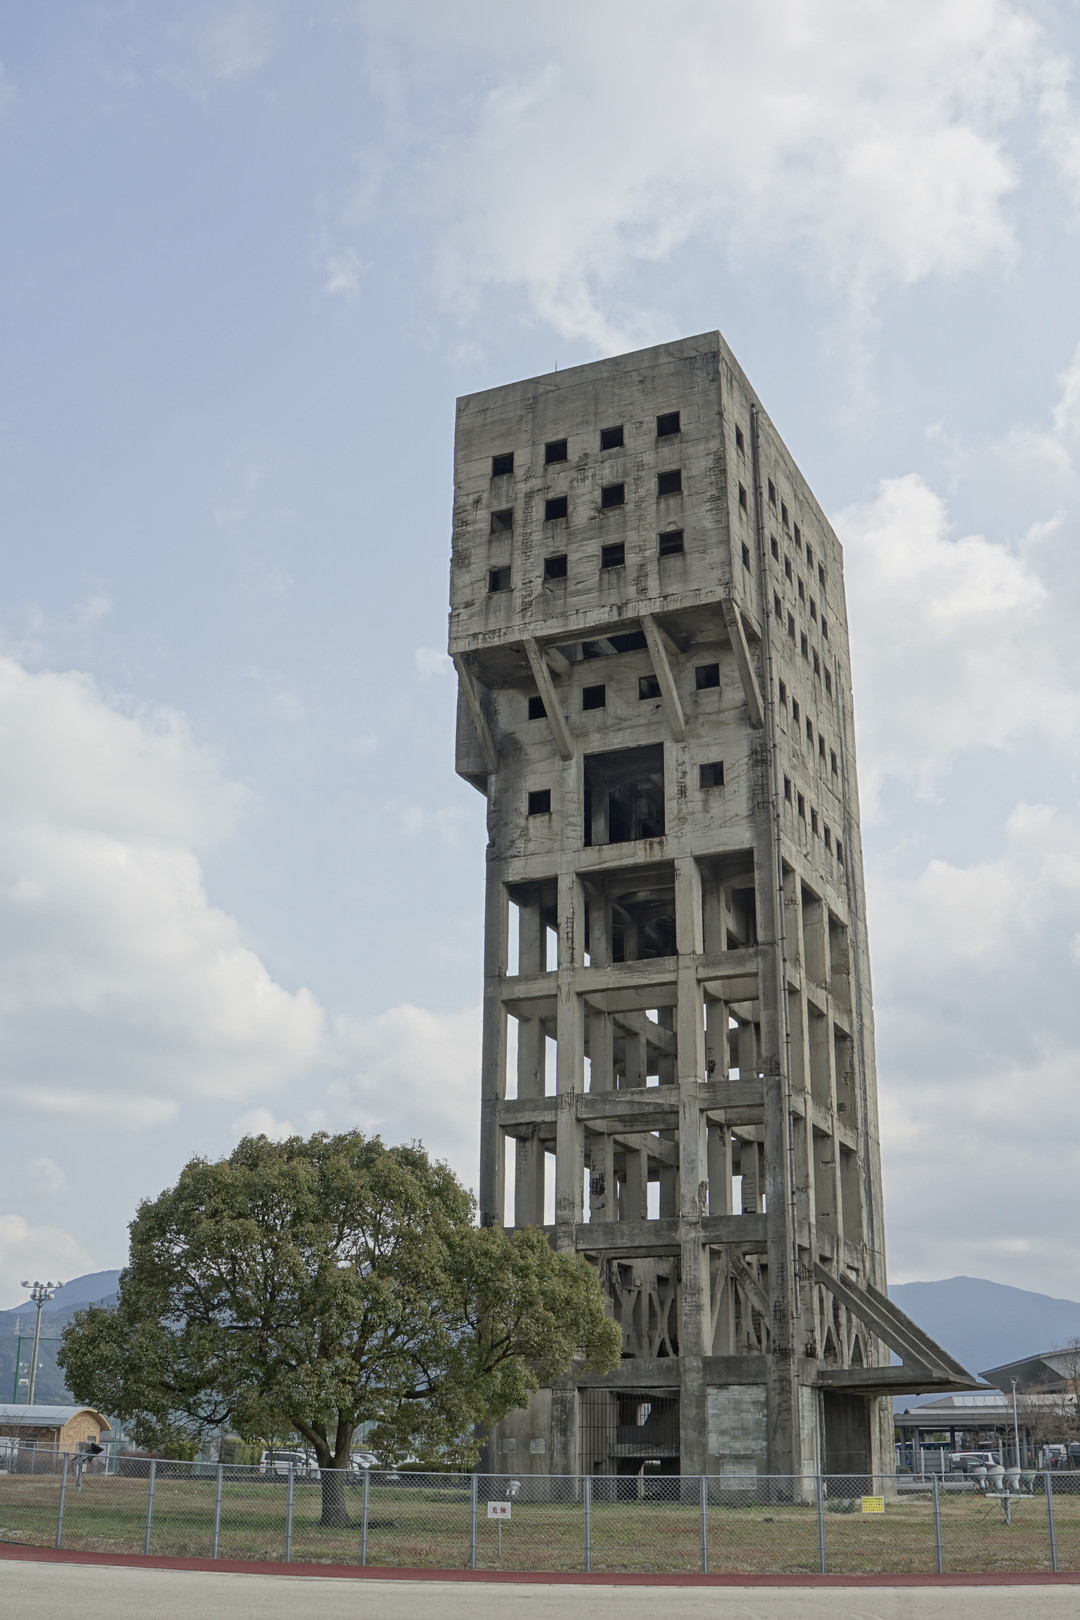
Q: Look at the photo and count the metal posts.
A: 11